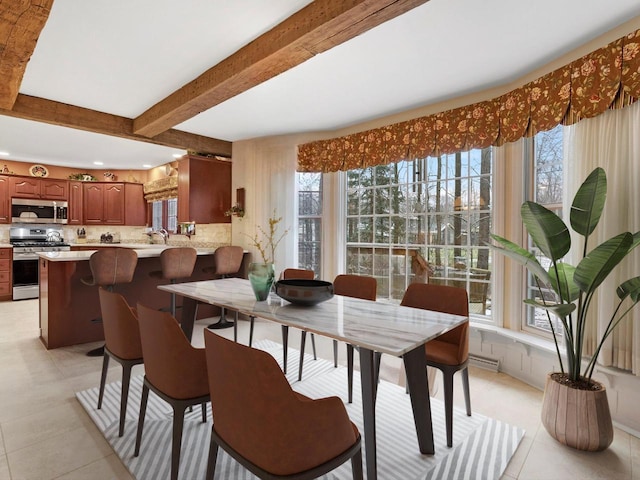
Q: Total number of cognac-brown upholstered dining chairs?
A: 6